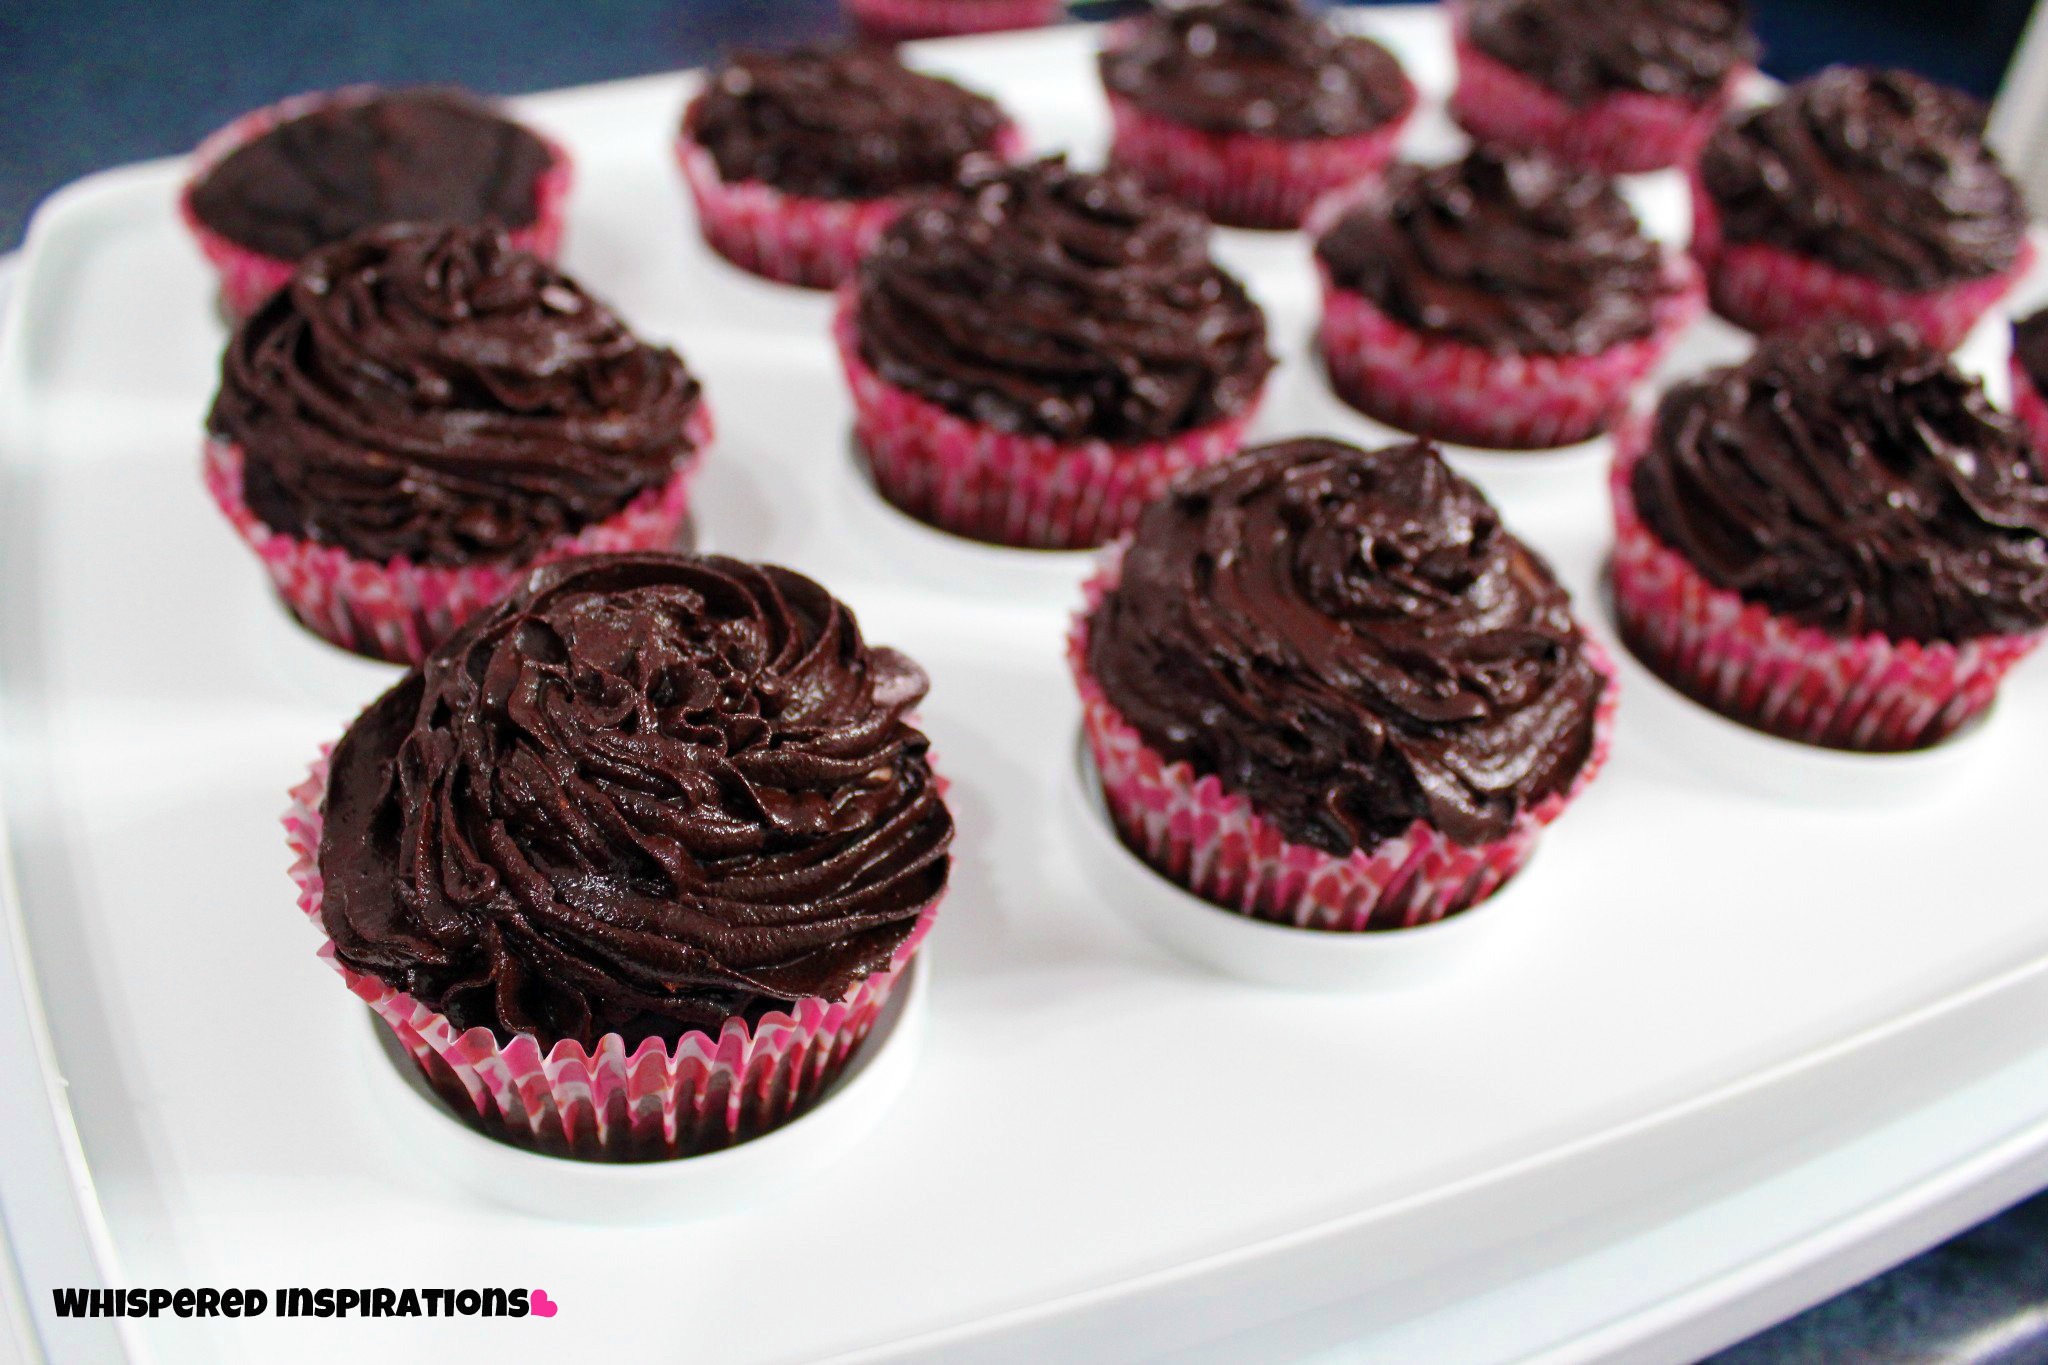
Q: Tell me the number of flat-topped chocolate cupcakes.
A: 1